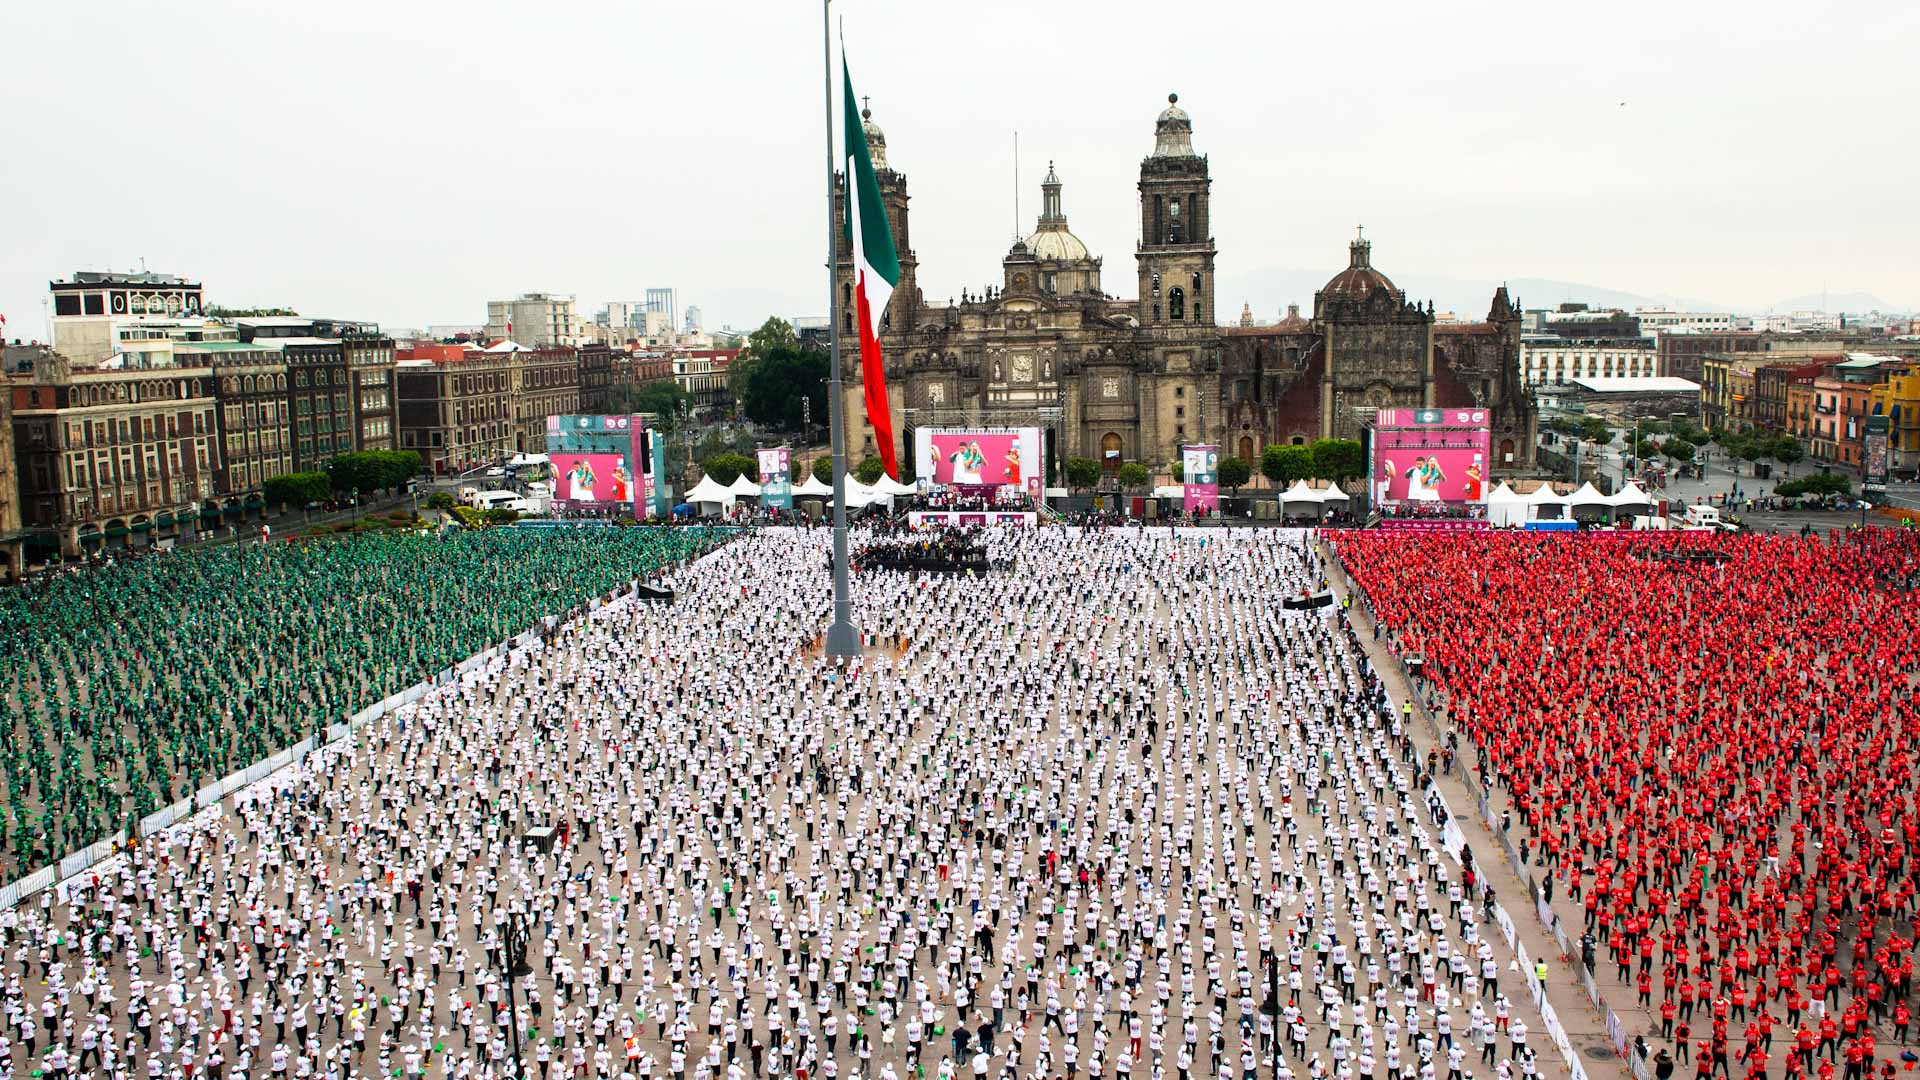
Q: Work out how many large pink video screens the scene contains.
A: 3